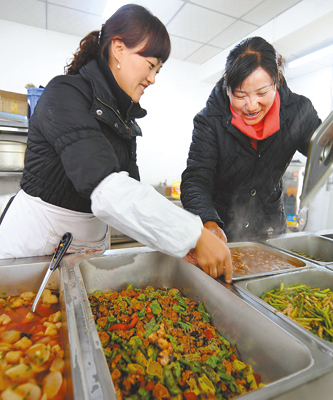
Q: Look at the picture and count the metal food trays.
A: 5